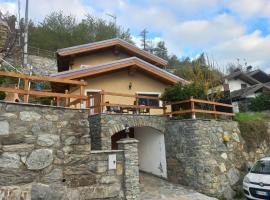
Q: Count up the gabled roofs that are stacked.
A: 2